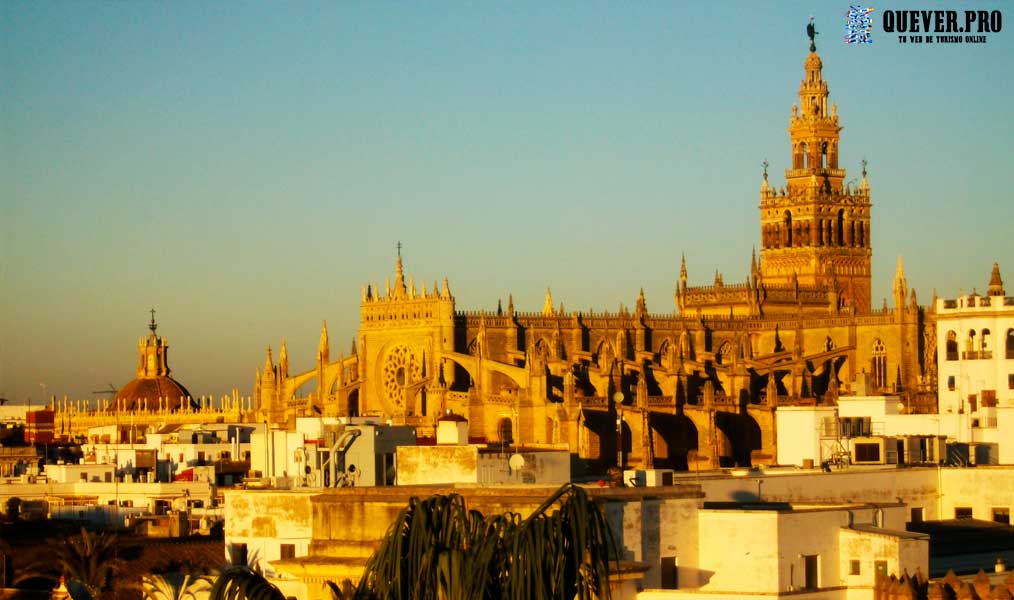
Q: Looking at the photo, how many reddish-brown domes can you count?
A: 1